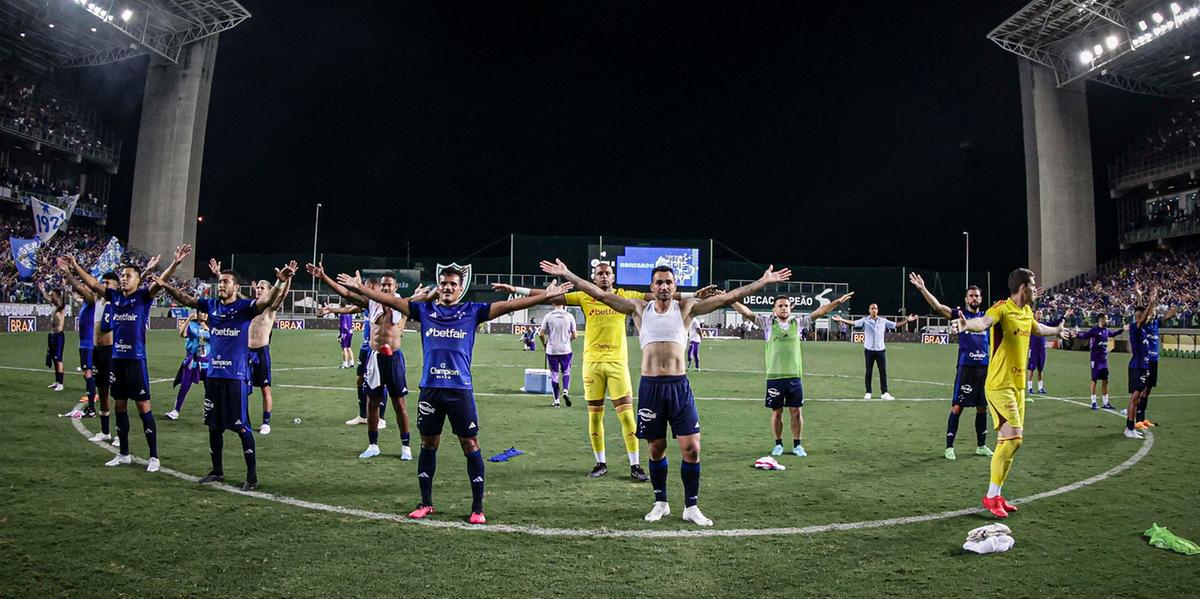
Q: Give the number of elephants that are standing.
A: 0